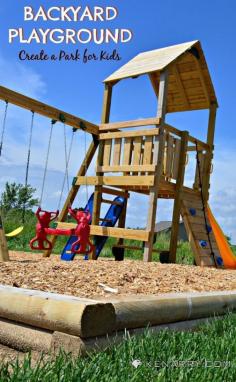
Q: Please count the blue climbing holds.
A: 4